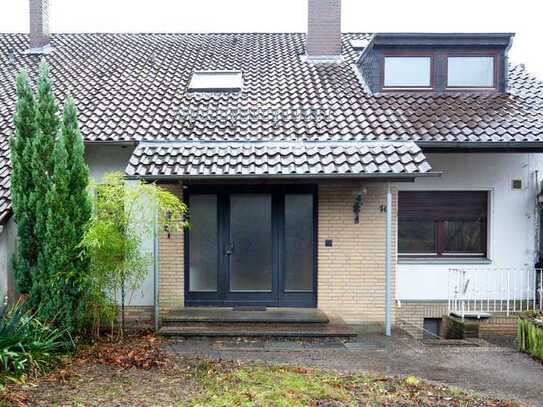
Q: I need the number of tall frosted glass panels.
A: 3